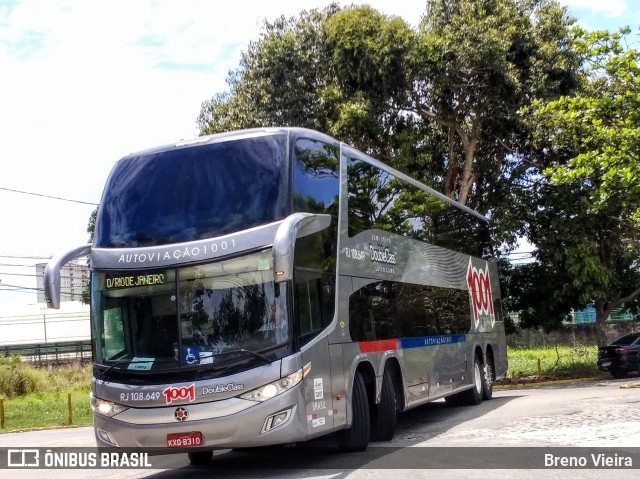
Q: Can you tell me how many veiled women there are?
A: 0